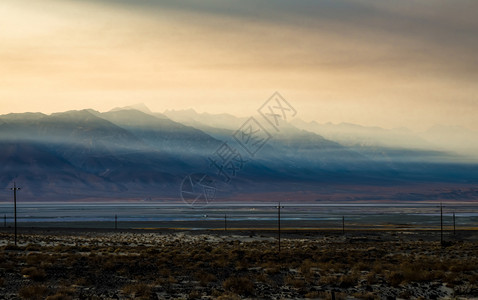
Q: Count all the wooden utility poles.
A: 8